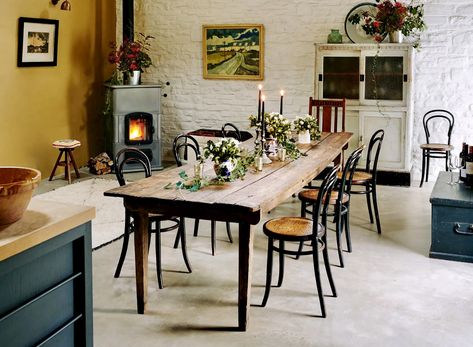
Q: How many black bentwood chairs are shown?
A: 7